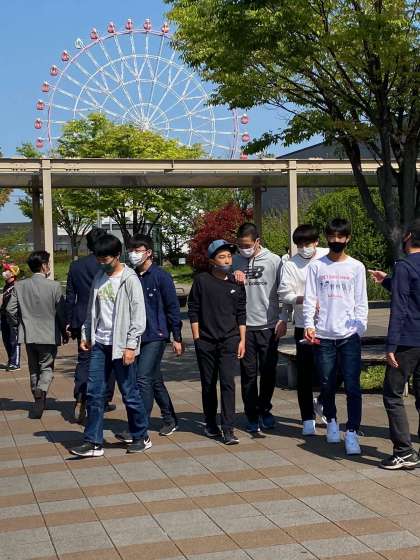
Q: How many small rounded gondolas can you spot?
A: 15